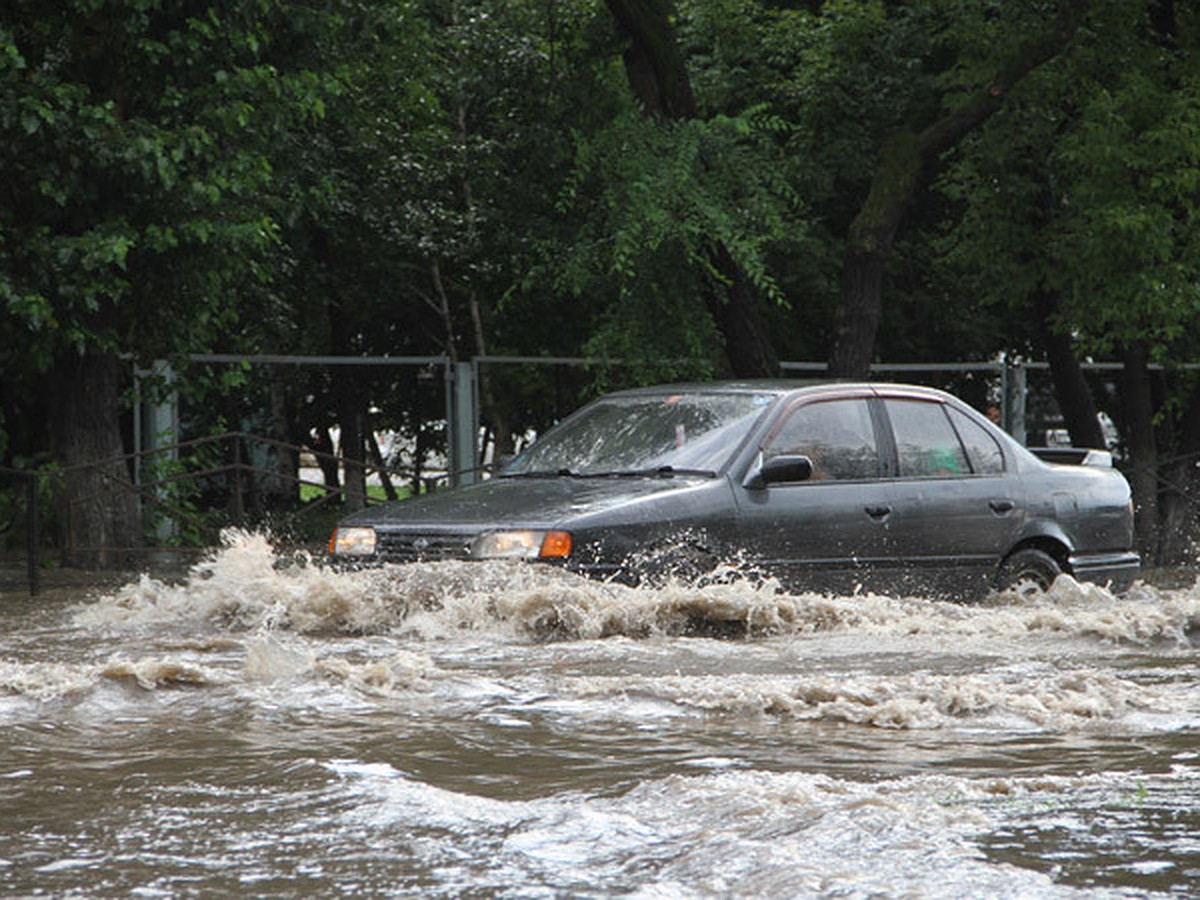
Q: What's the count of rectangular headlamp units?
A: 2